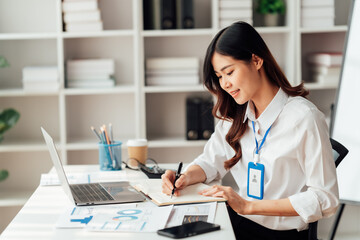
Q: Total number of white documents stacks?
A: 7